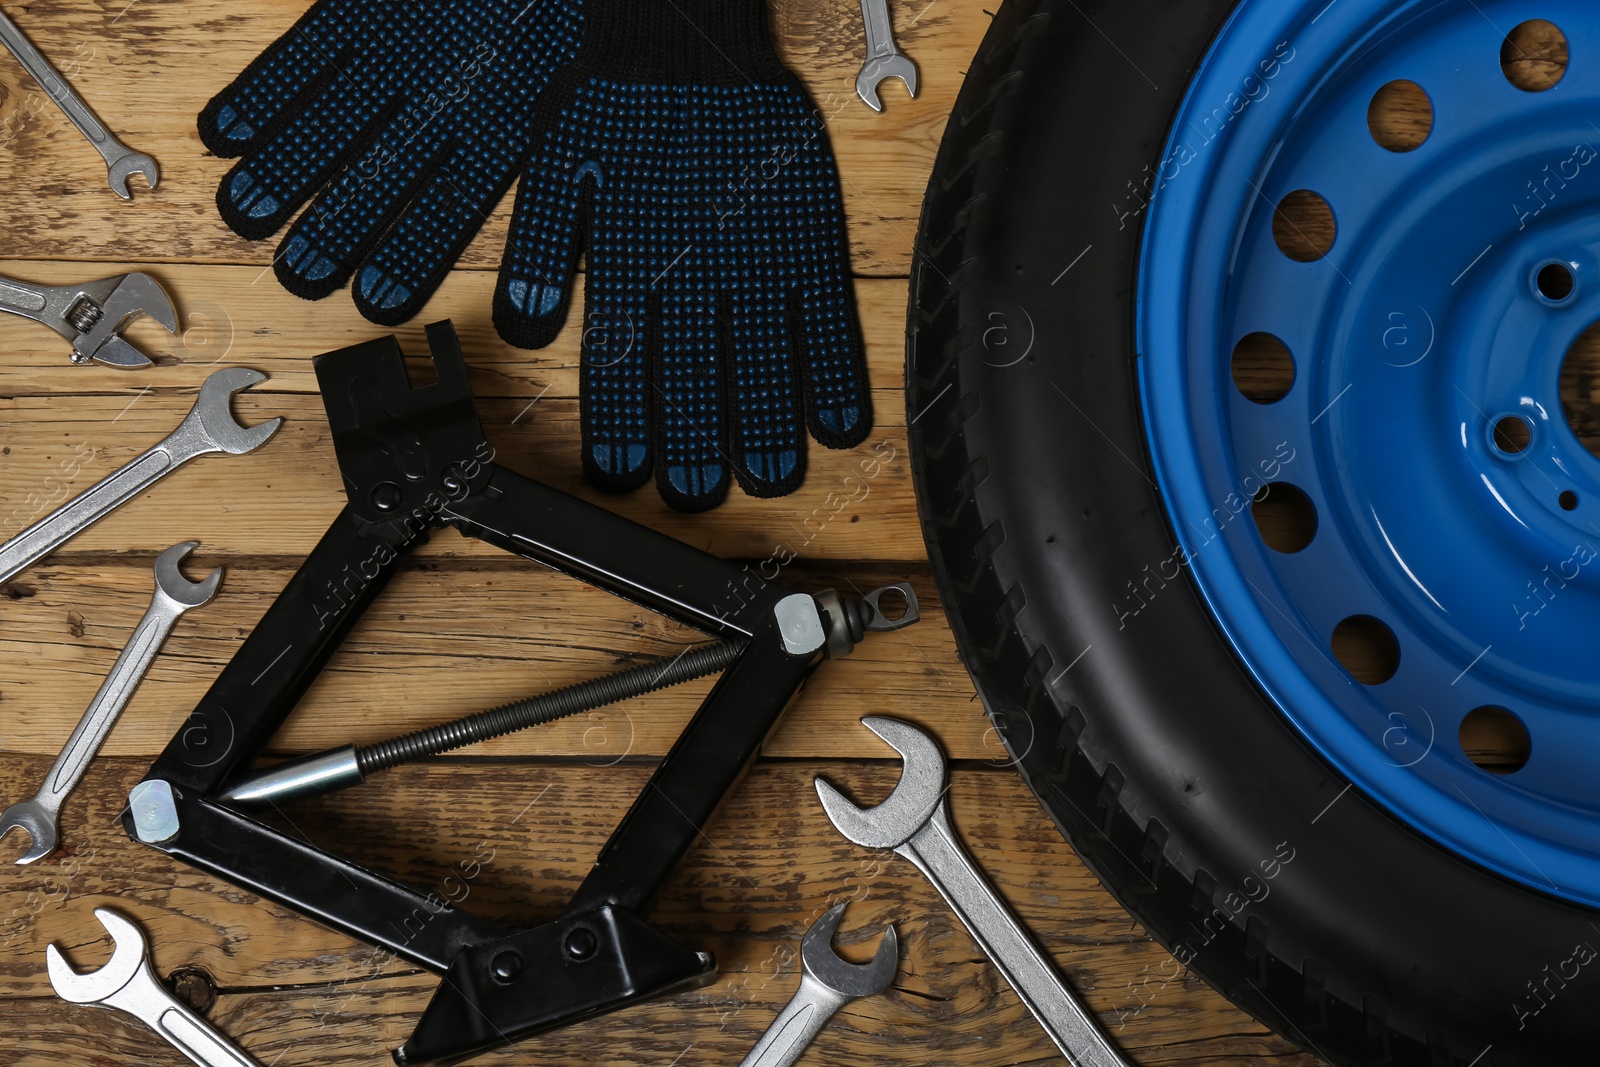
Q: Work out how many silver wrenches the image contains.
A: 8